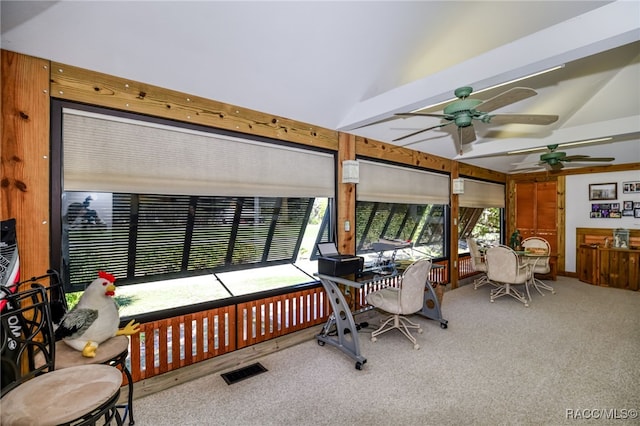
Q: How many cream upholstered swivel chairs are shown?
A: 4